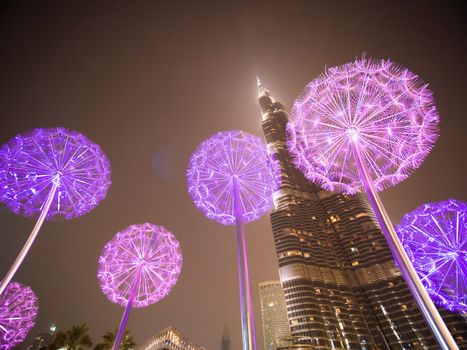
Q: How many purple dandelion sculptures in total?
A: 6